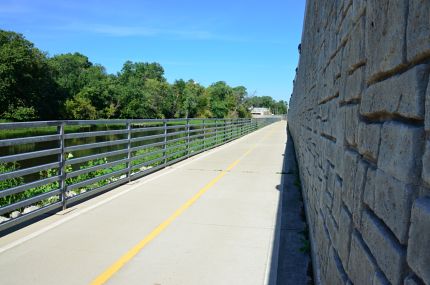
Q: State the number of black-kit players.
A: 0